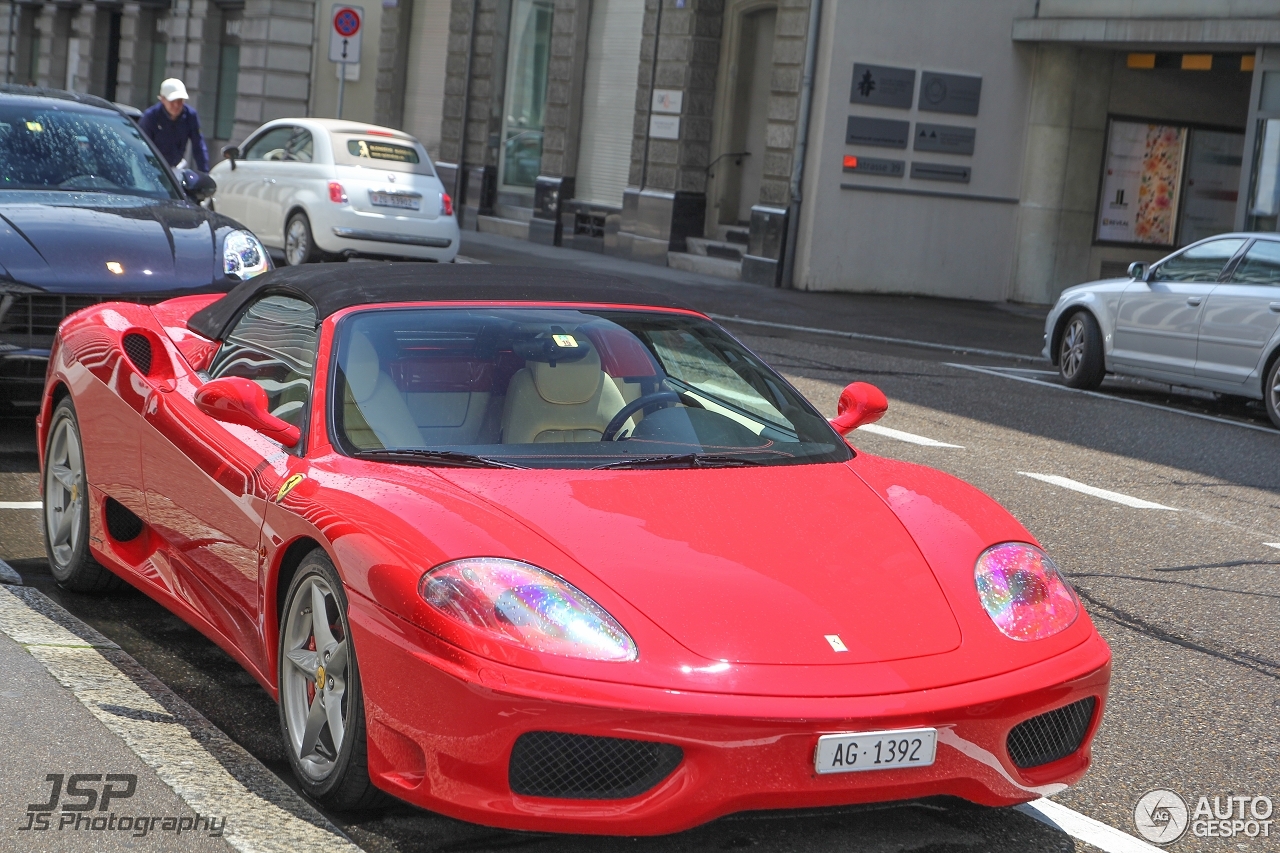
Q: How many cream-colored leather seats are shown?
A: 2